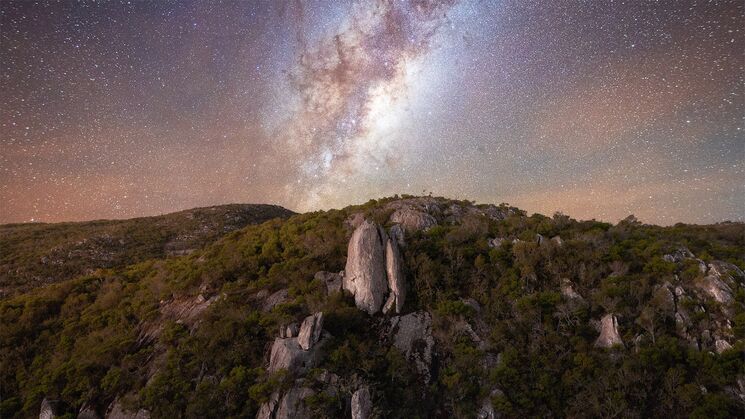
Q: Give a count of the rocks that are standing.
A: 2